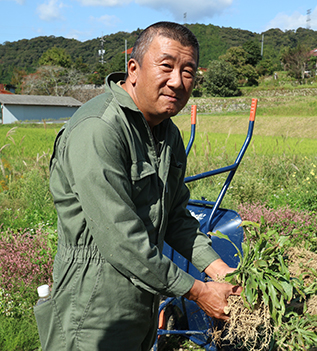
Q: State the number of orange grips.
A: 2